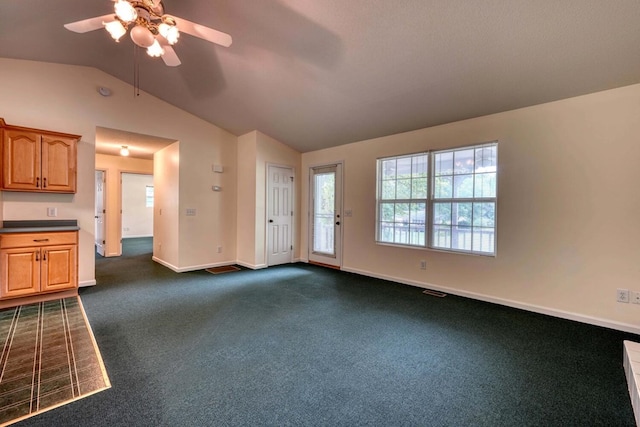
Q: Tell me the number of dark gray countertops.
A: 1